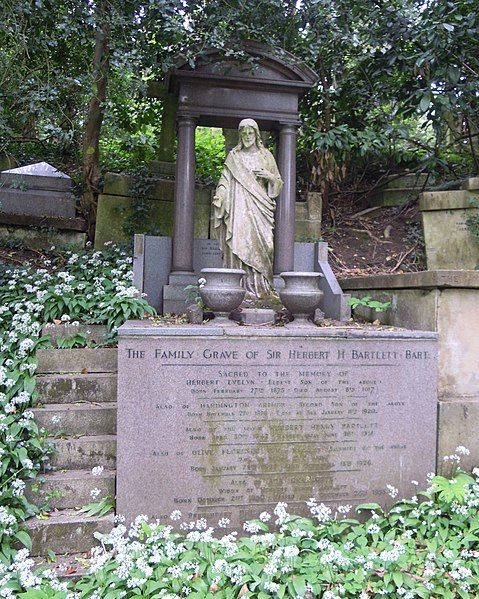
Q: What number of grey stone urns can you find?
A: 2